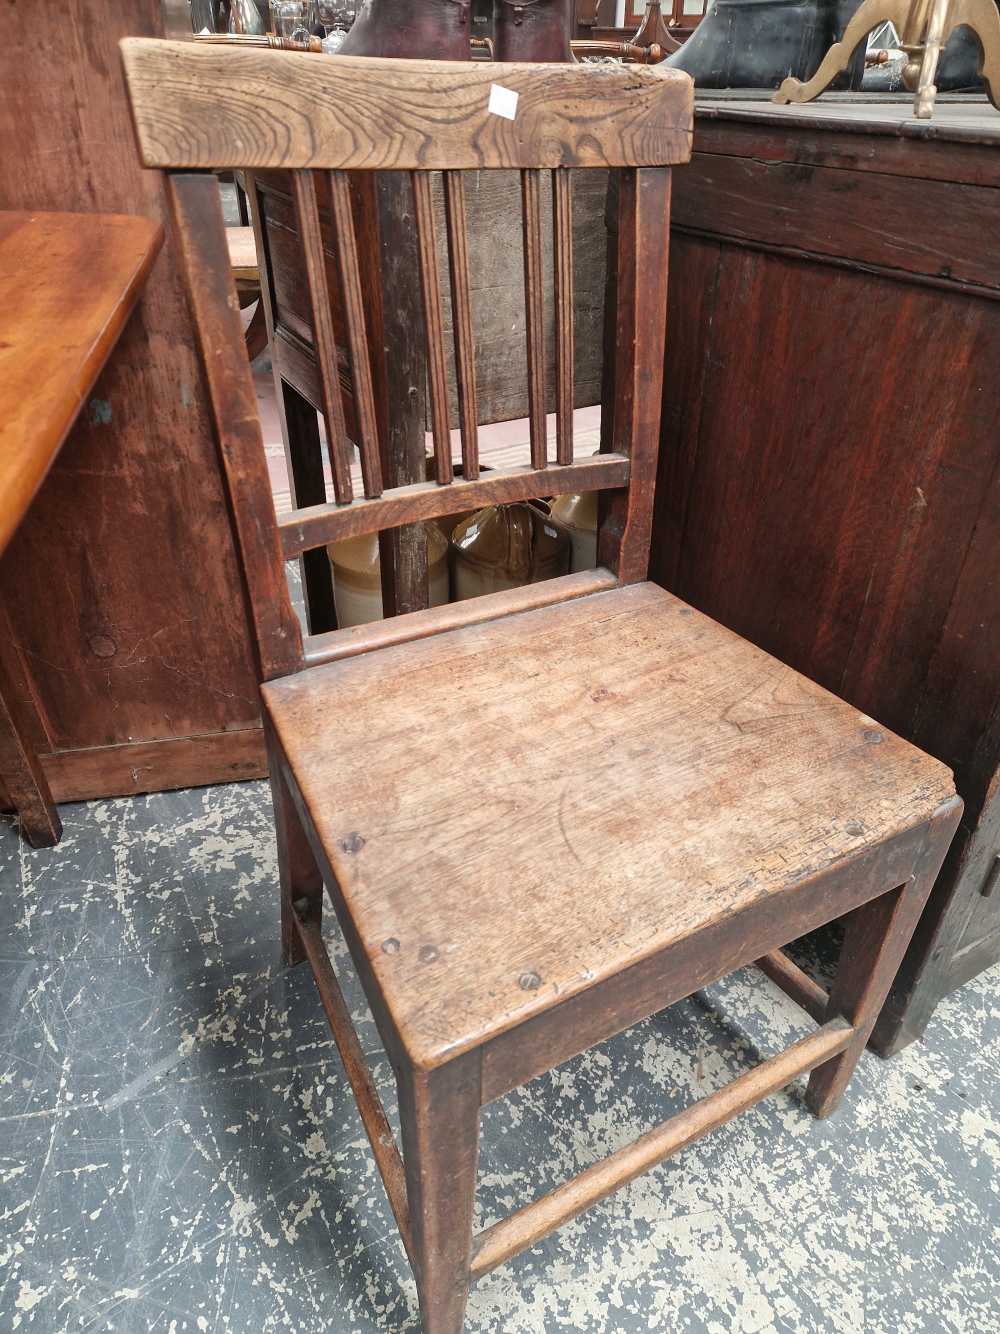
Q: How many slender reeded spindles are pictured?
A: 6